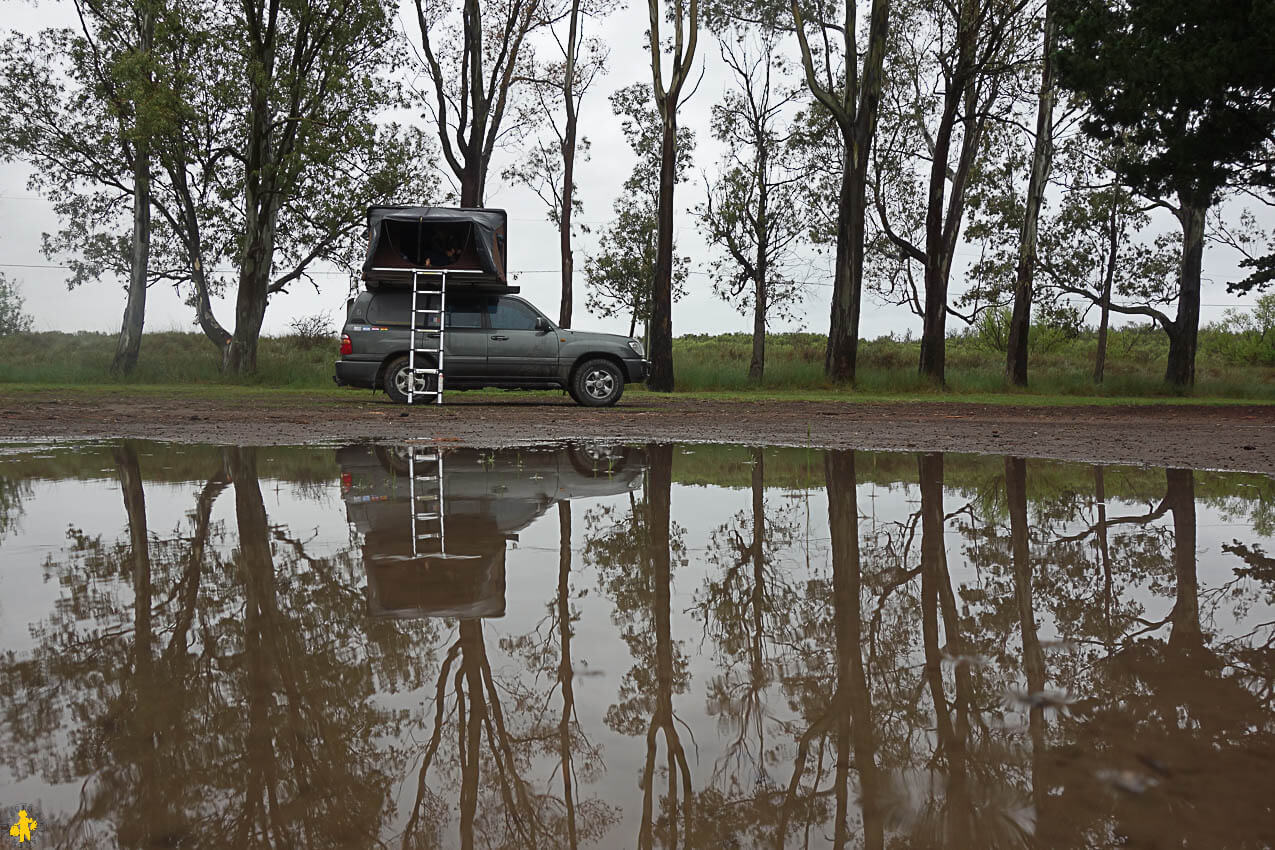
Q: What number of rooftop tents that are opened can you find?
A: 1